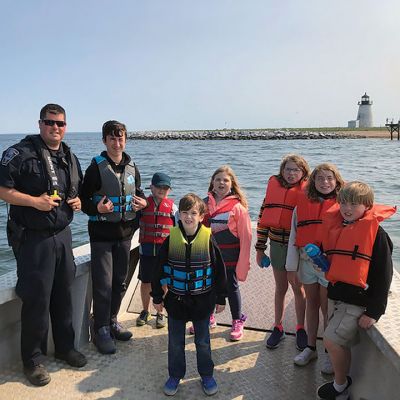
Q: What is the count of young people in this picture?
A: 7